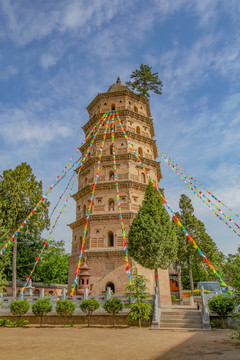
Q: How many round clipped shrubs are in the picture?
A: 6